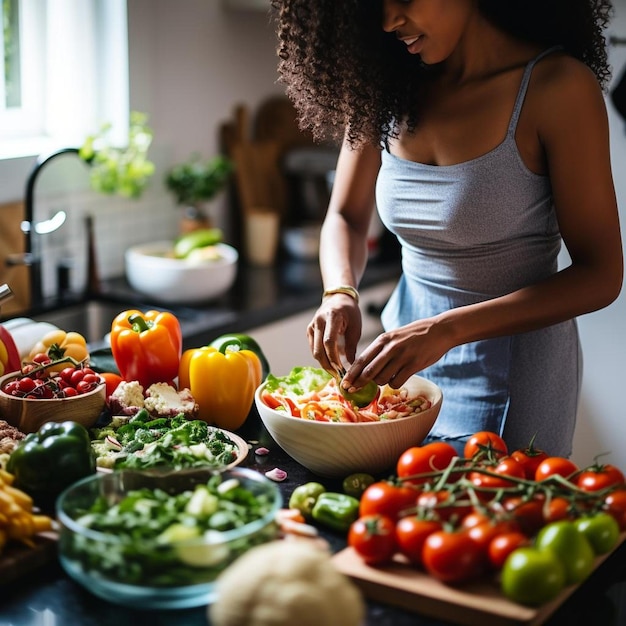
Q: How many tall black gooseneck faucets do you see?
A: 1